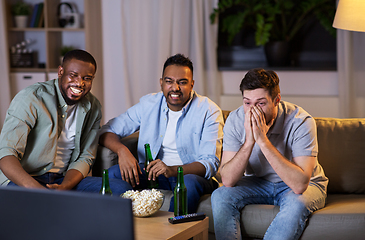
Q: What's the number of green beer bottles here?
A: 3